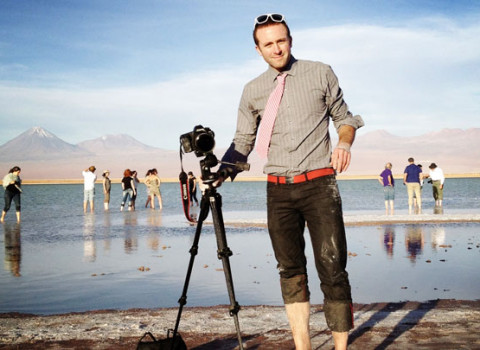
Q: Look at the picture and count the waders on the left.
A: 8